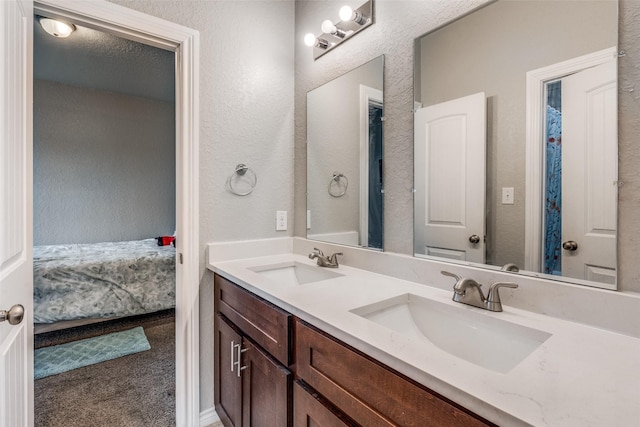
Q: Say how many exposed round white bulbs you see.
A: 3